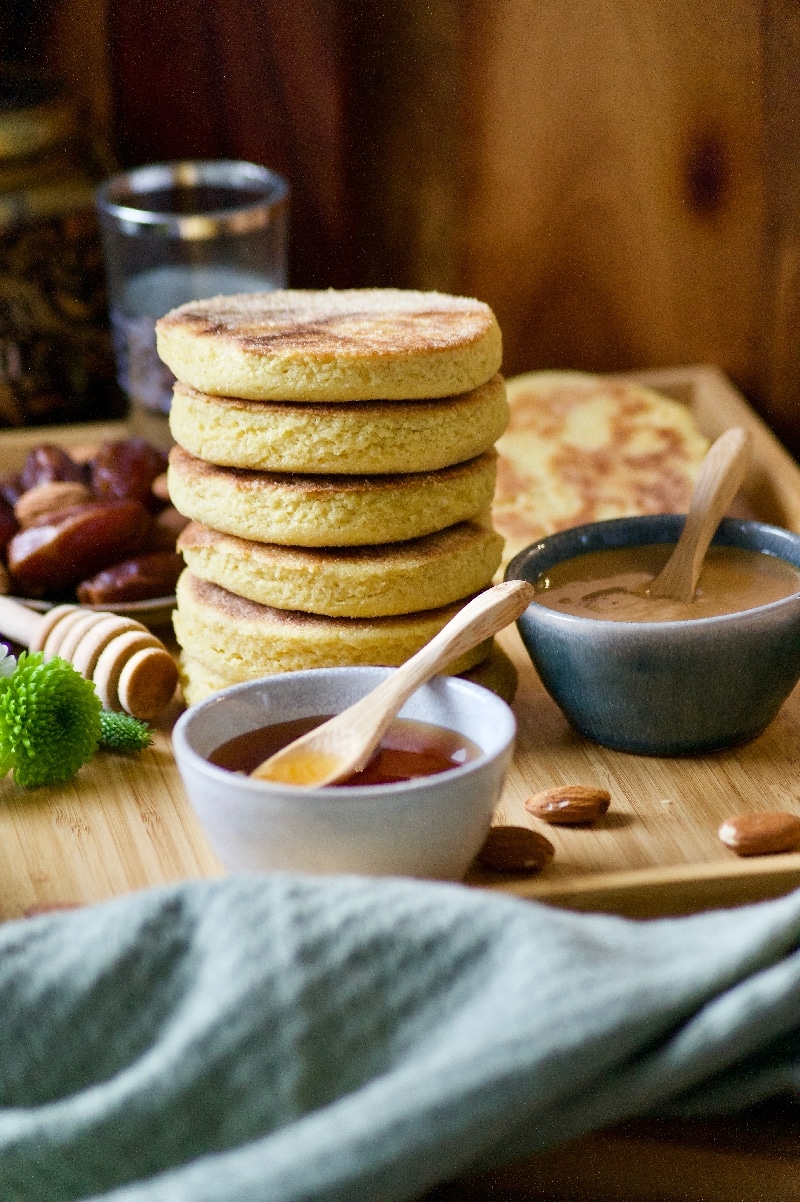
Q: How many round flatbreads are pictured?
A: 7